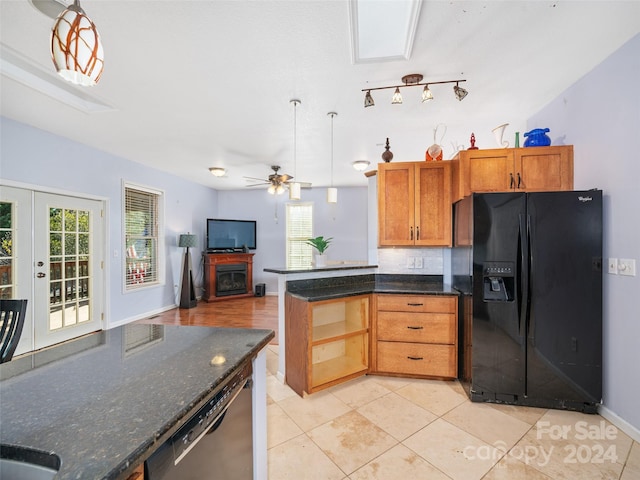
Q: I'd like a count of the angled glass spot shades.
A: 4